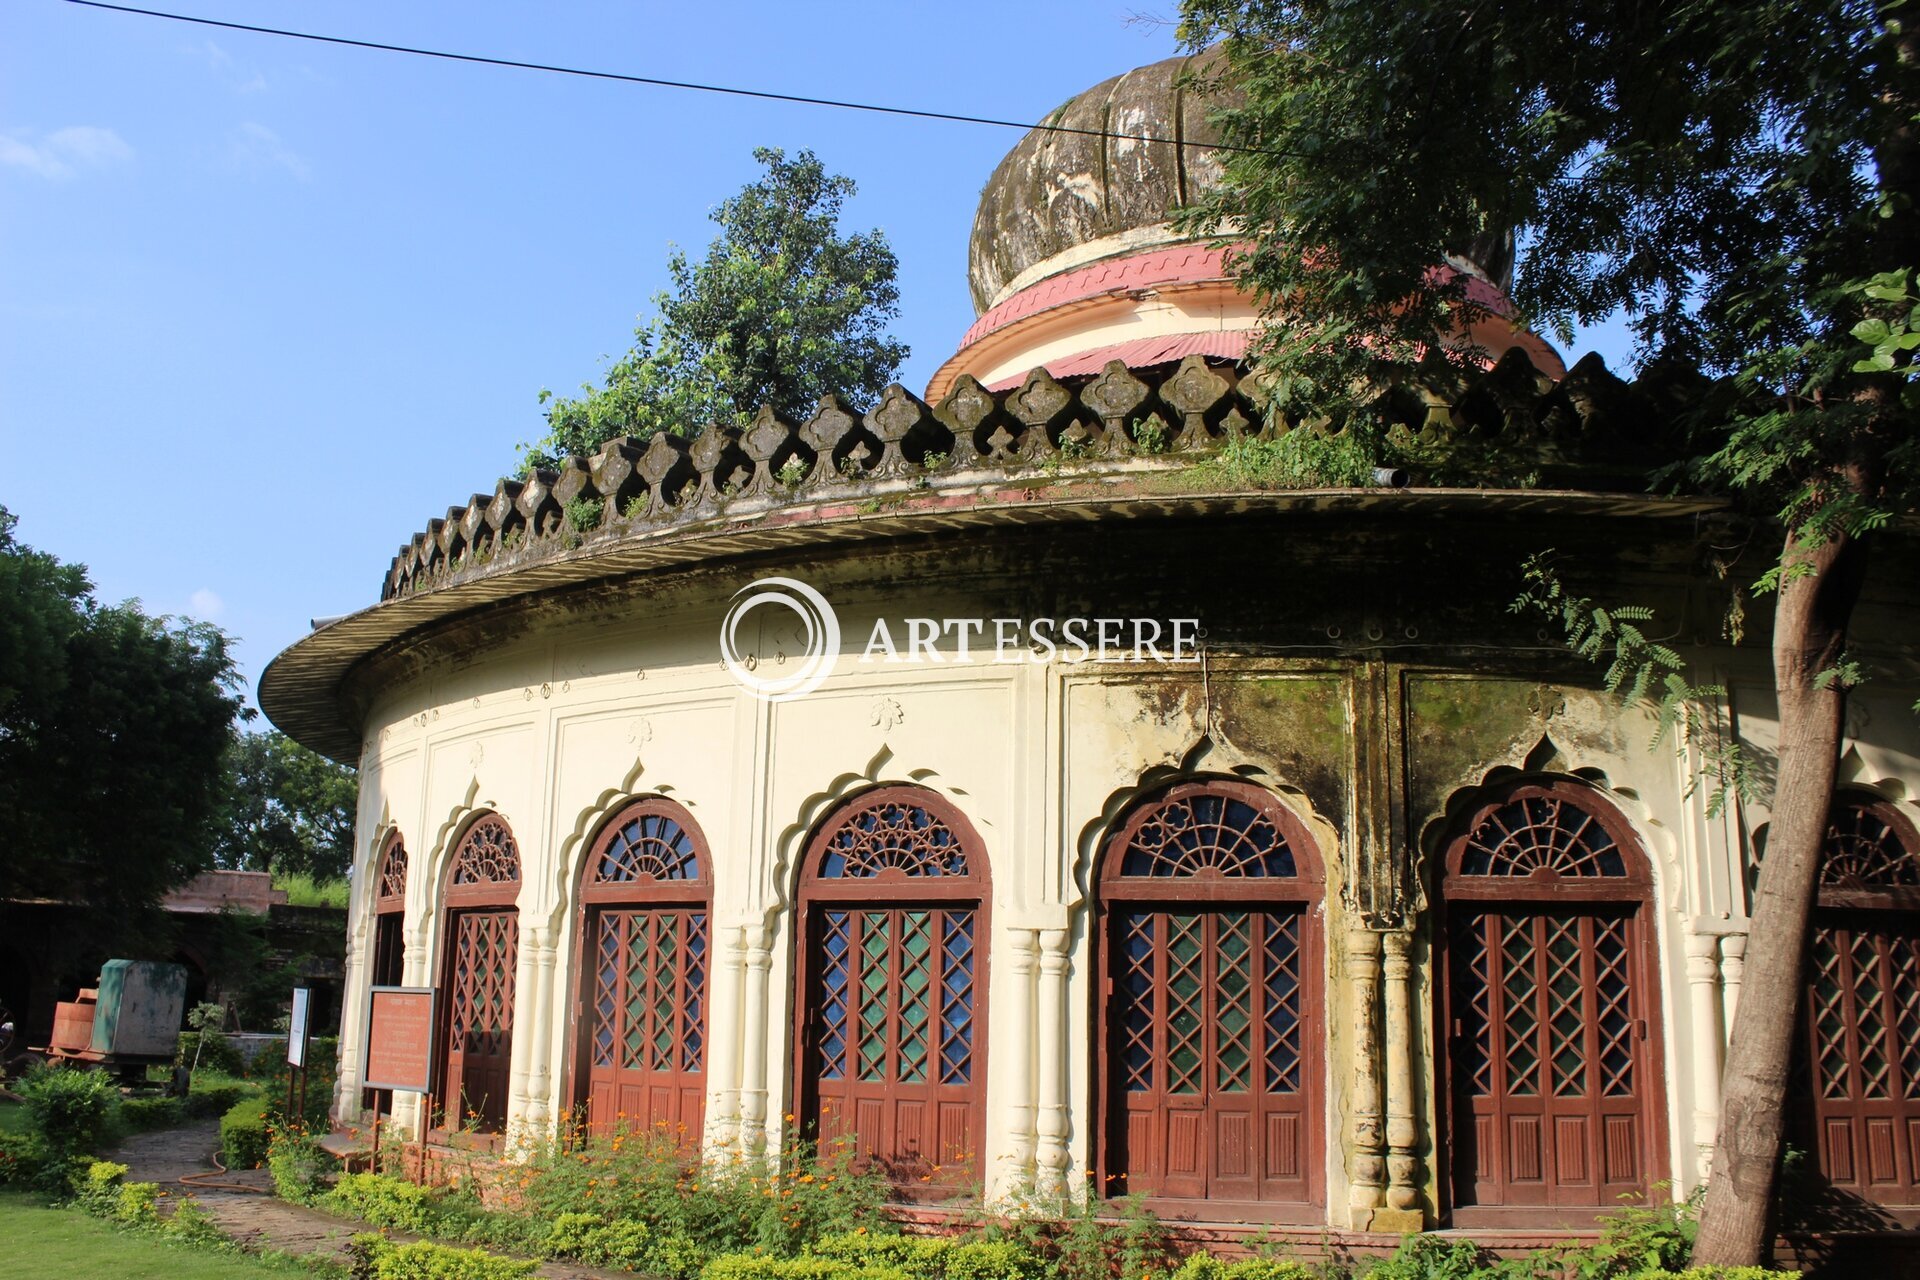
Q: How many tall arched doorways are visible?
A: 7